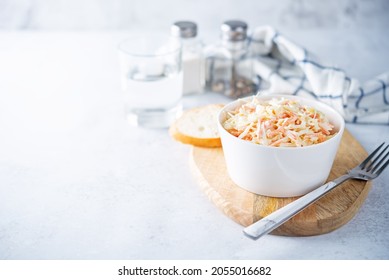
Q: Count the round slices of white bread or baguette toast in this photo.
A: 1